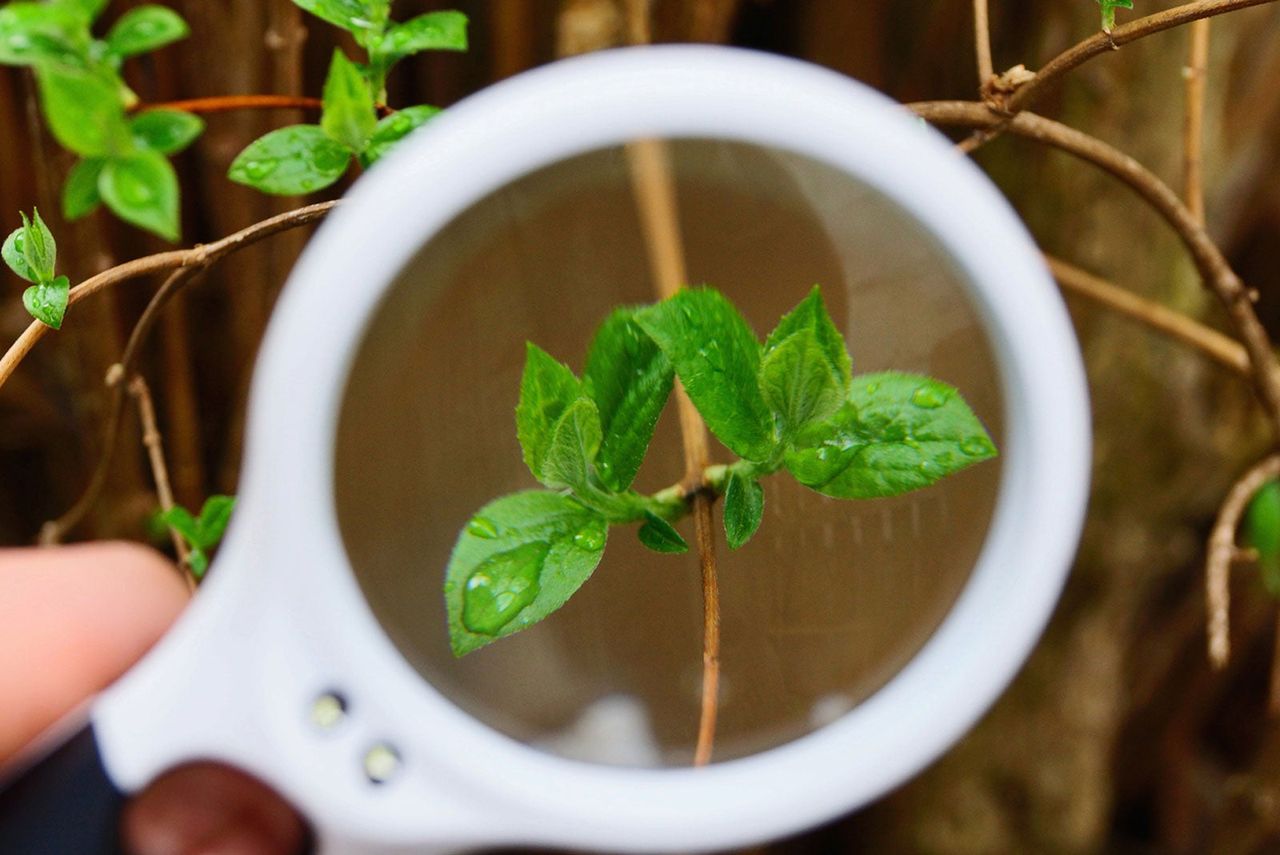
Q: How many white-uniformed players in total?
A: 0